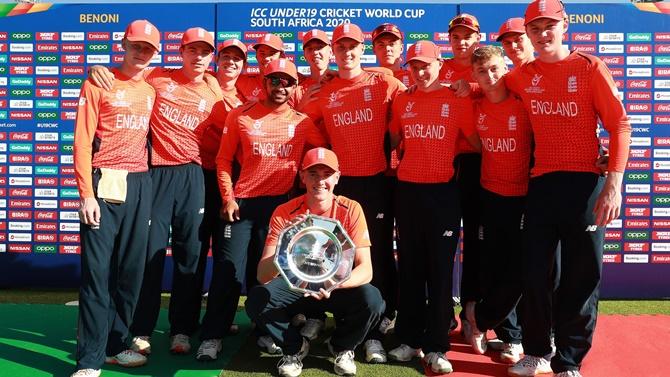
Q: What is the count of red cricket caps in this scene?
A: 13